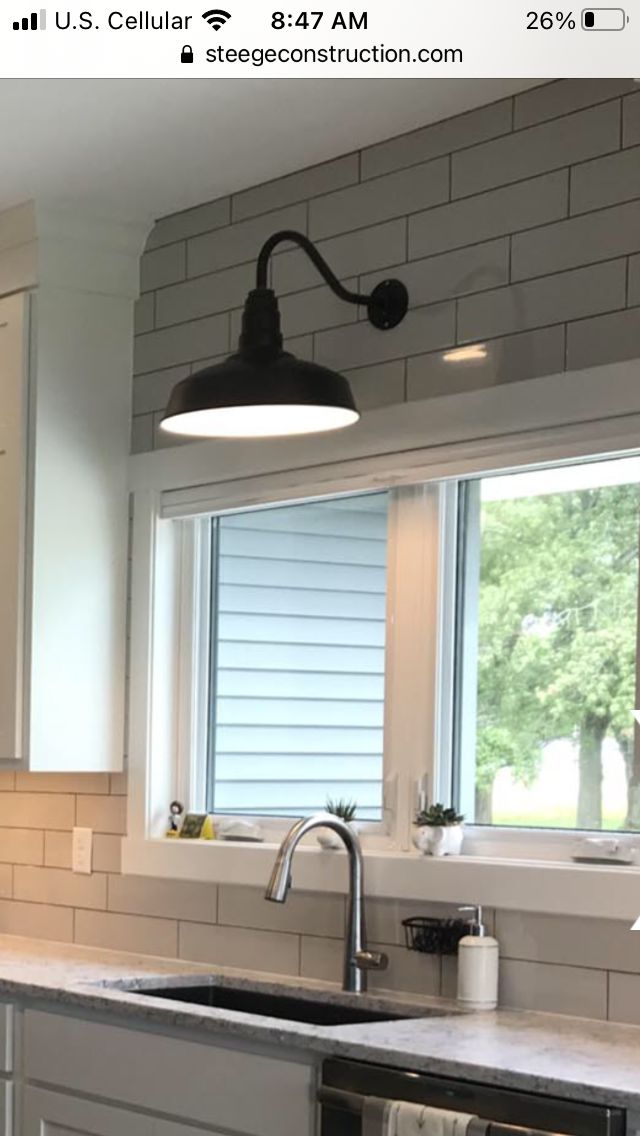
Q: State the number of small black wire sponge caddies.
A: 1